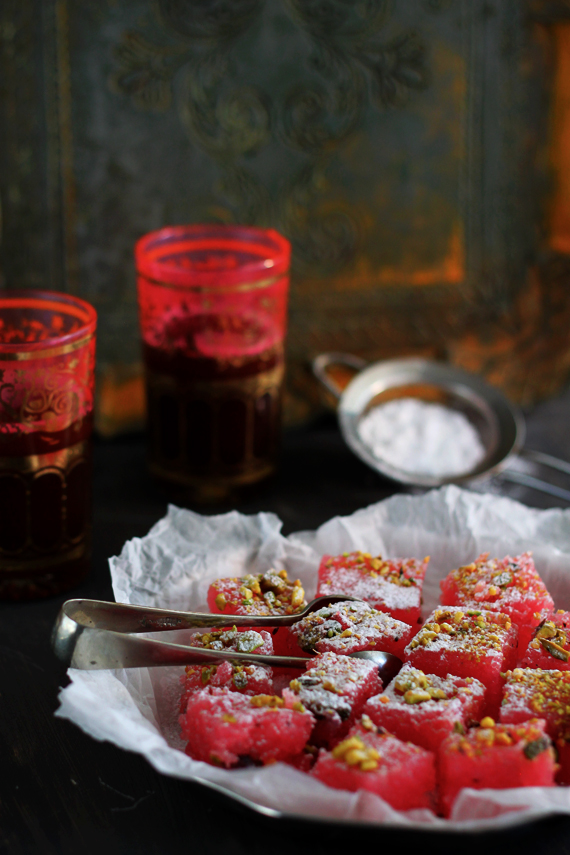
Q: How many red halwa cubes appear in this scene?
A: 13